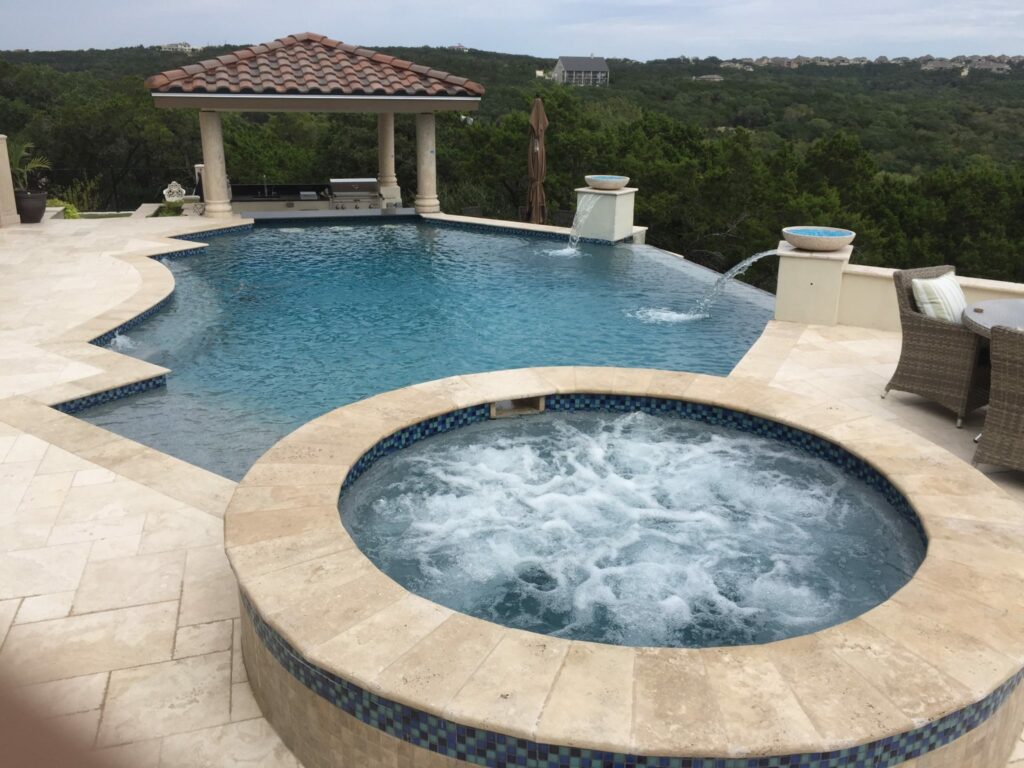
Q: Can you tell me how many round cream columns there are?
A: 3